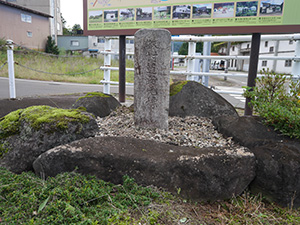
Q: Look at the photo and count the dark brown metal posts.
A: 2